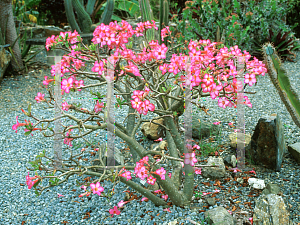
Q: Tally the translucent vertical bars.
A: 4